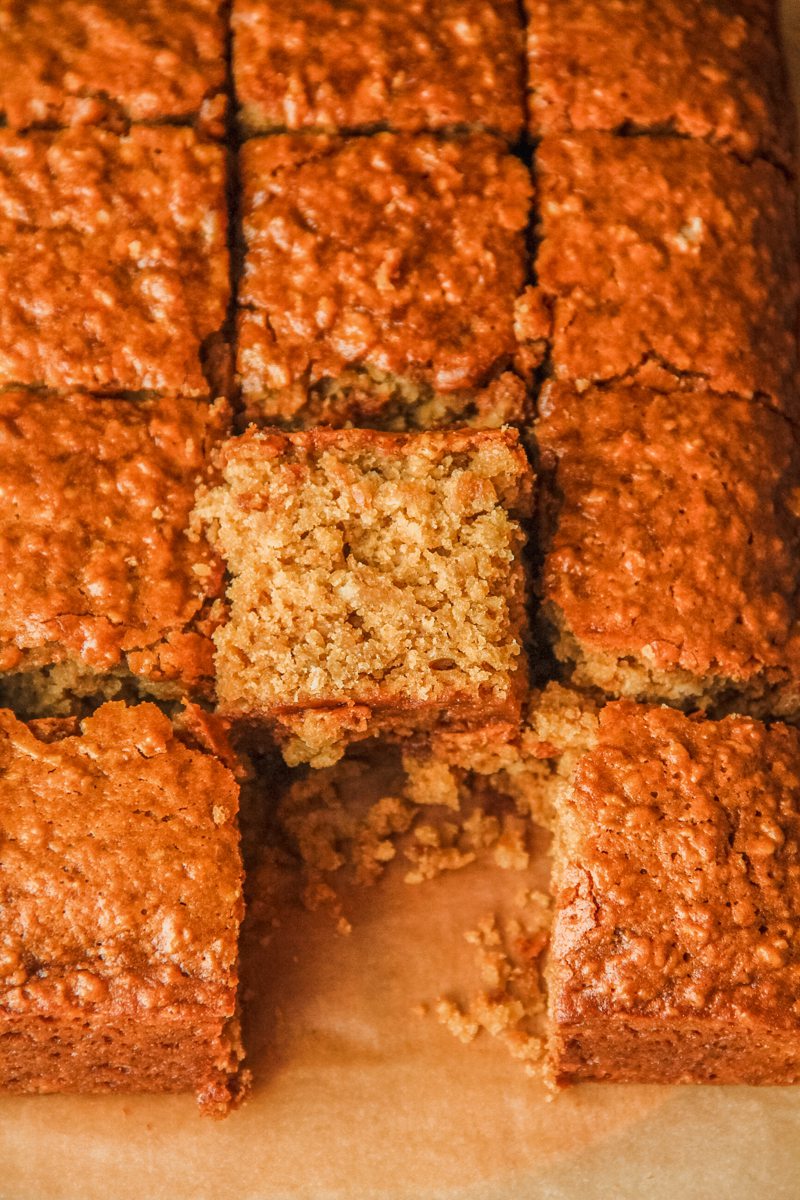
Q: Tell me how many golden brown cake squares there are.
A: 11